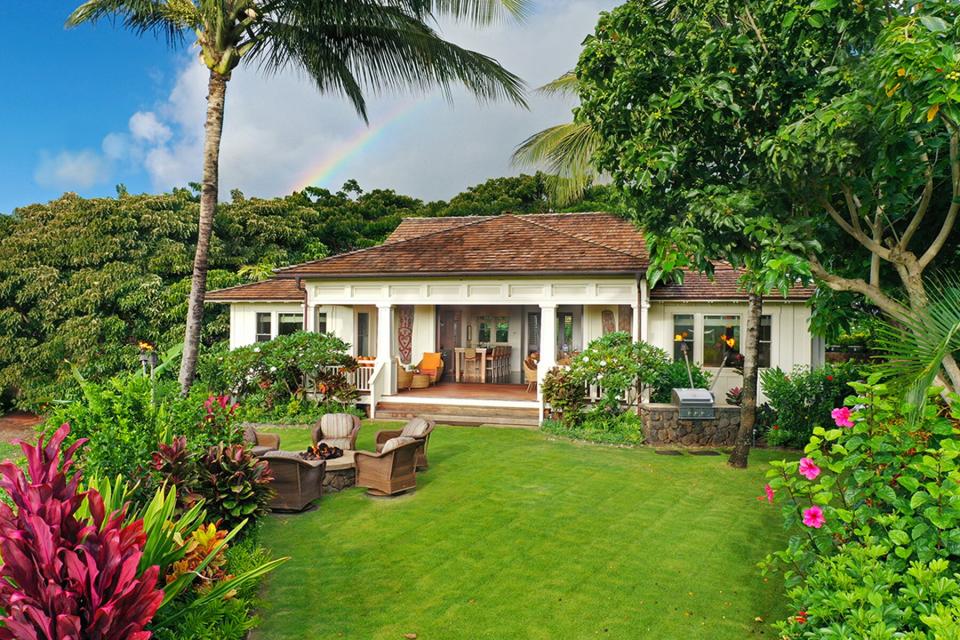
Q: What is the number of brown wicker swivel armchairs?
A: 5